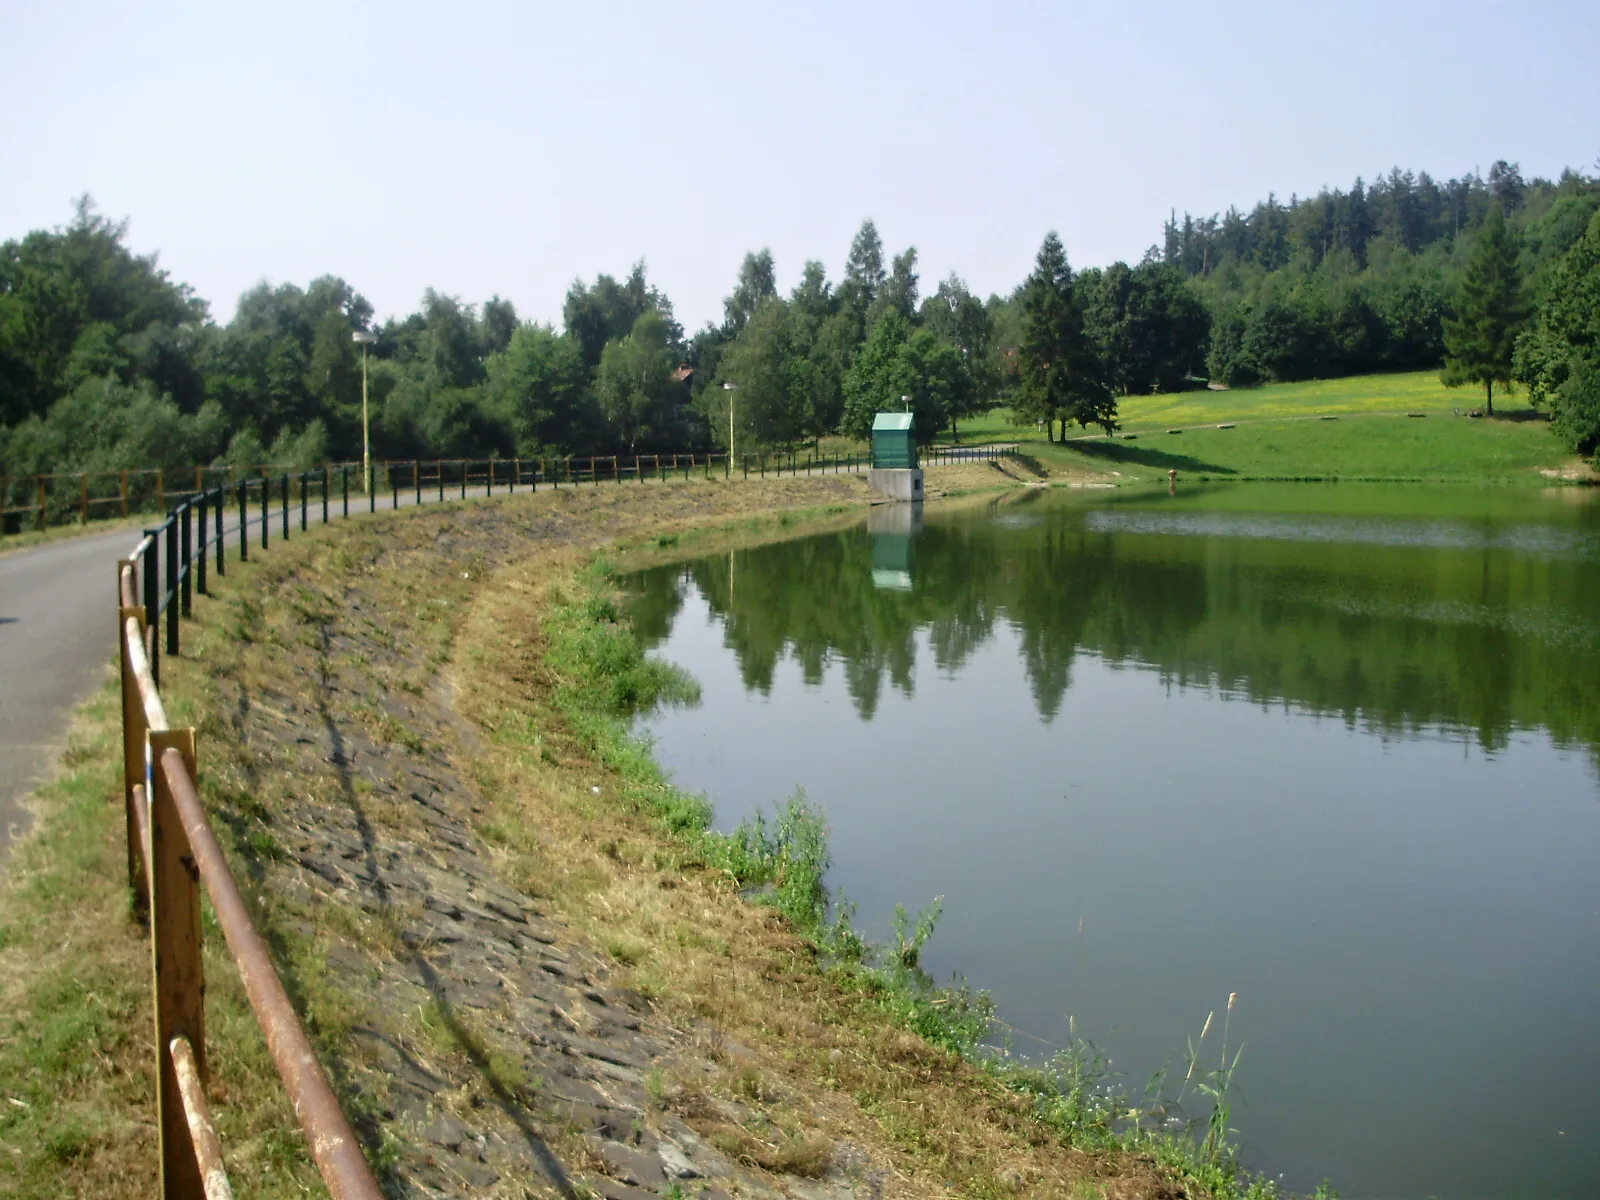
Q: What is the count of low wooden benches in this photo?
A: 5